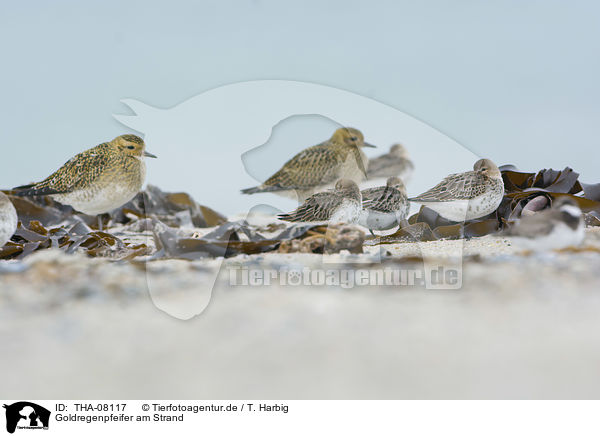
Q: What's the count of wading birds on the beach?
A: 8